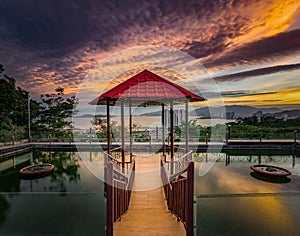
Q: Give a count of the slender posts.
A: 6